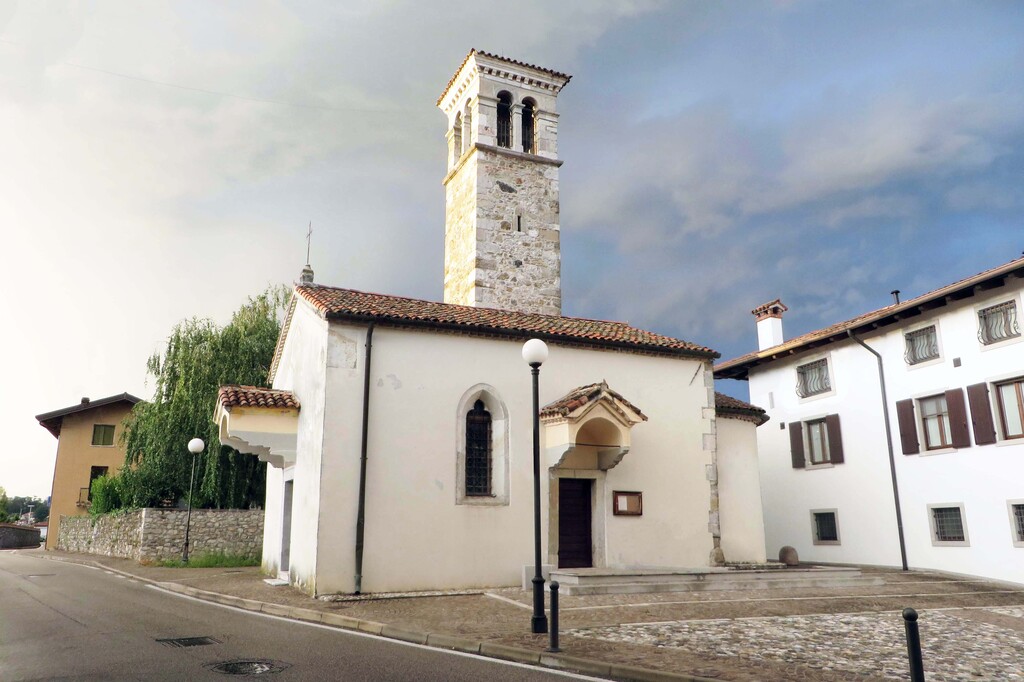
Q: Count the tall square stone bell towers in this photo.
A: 1